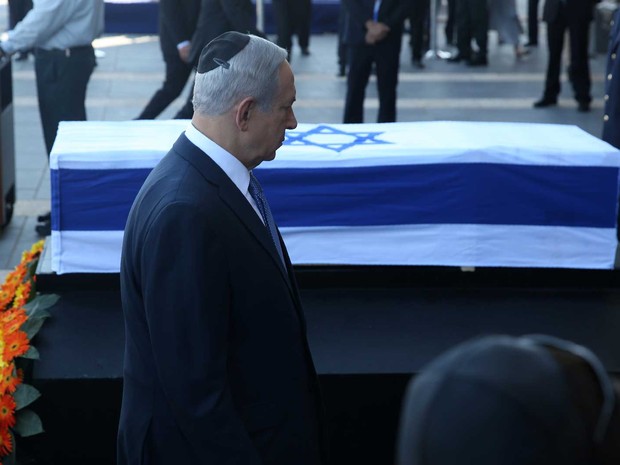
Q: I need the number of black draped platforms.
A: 1